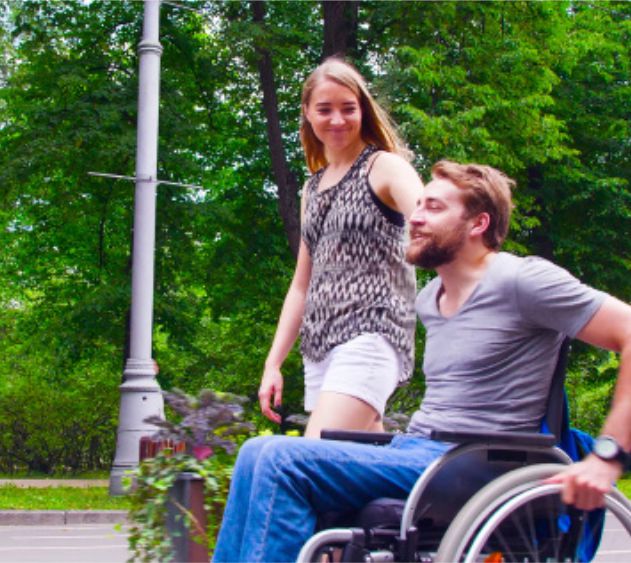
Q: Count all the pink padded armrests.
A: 0